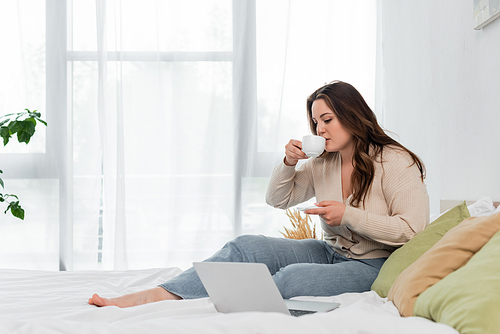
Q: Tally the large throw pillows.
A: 3